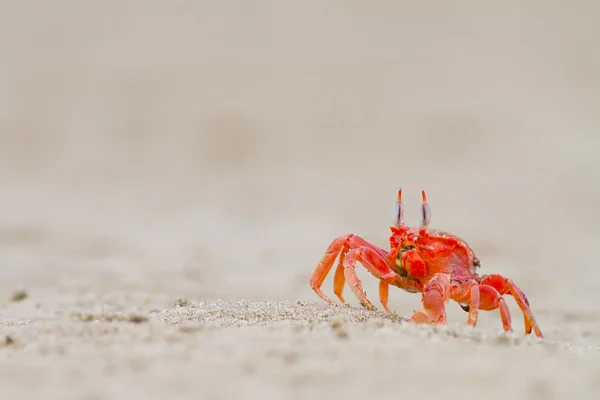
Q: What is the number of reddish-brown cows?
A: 0